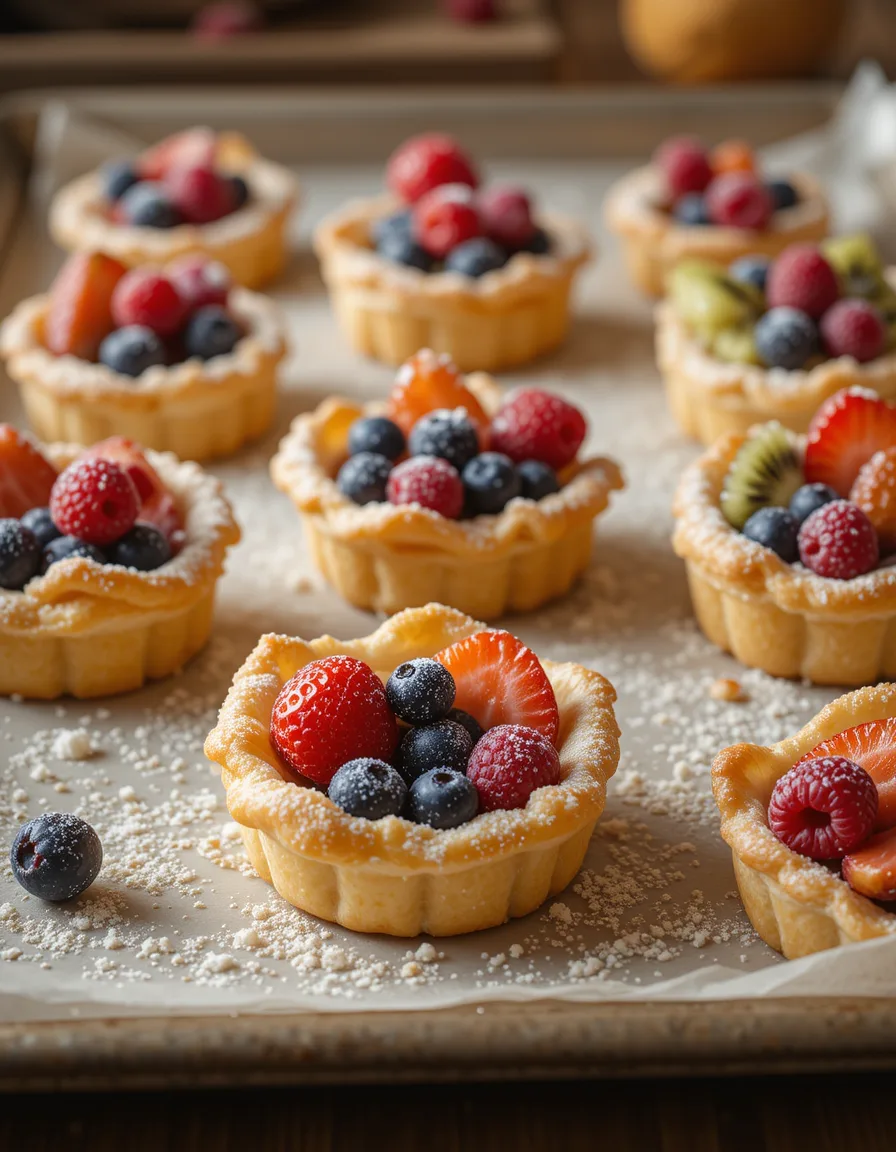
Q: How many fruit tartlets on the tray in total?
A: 10